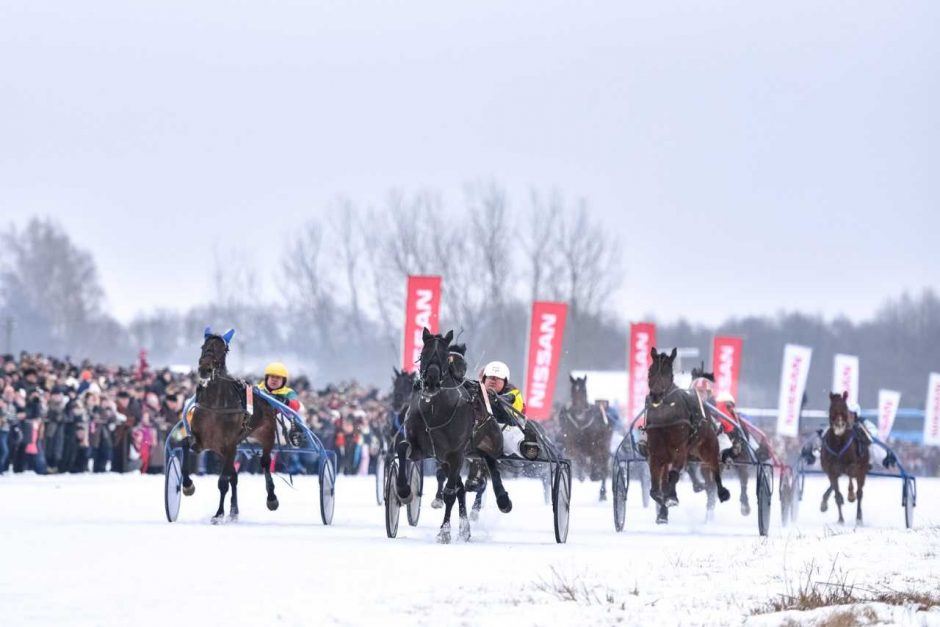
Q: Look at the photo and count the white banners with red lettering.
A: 4